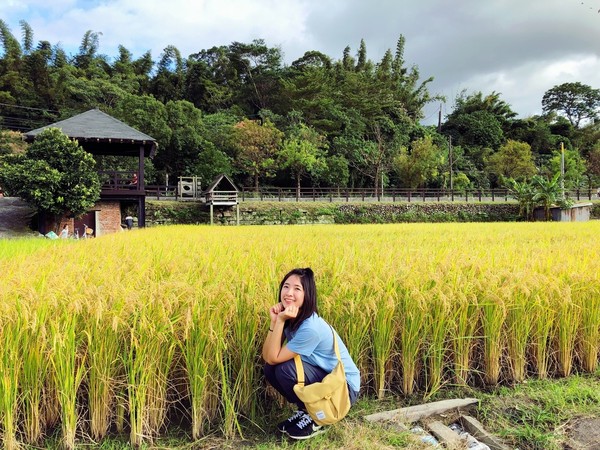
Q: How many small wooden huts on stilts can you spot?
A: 1